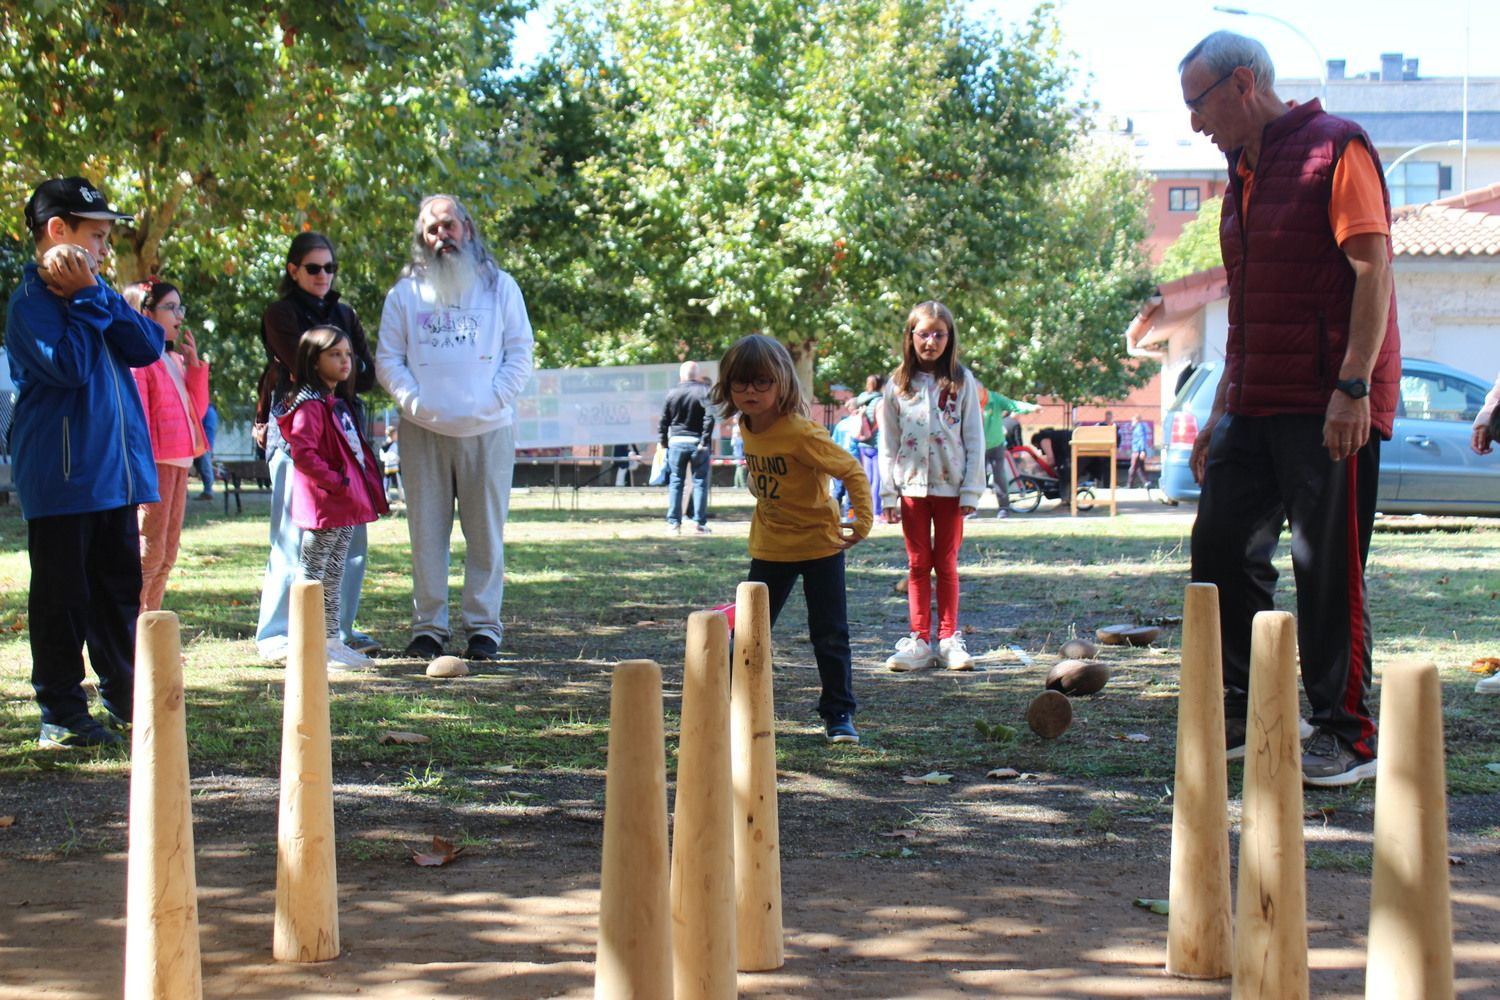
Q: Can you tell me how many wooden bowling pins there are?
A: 8